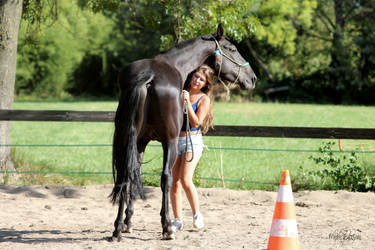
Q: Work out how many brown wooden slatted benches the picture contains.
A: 0